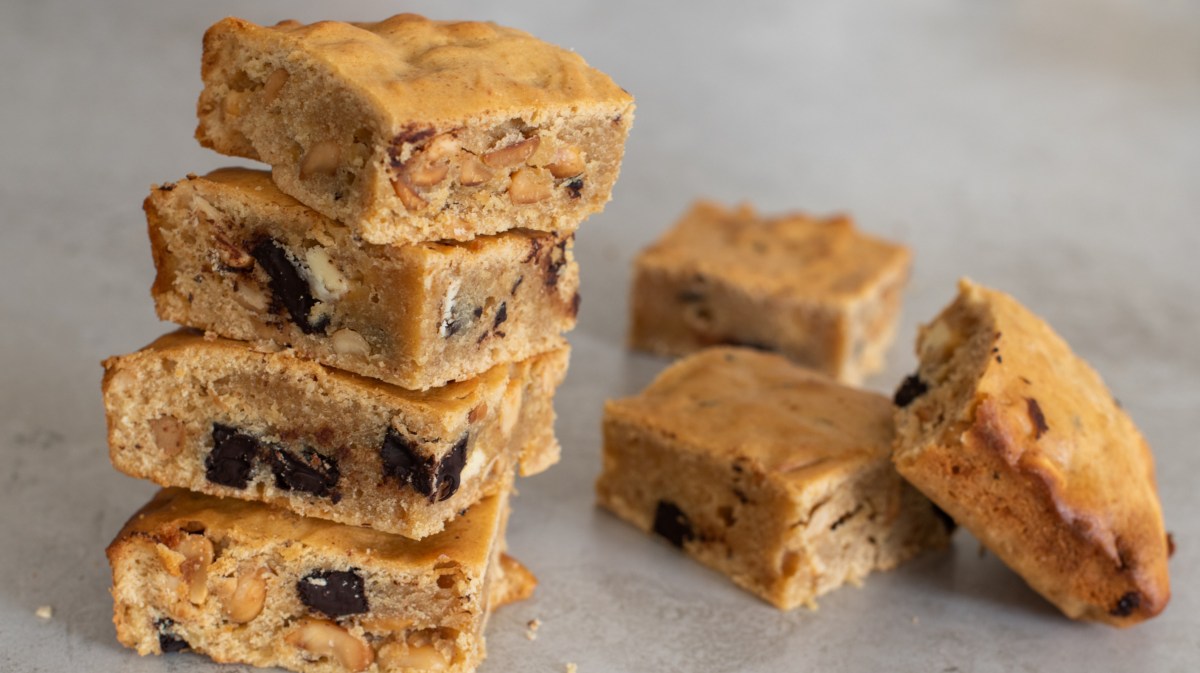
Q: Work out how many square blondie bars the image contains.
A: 7